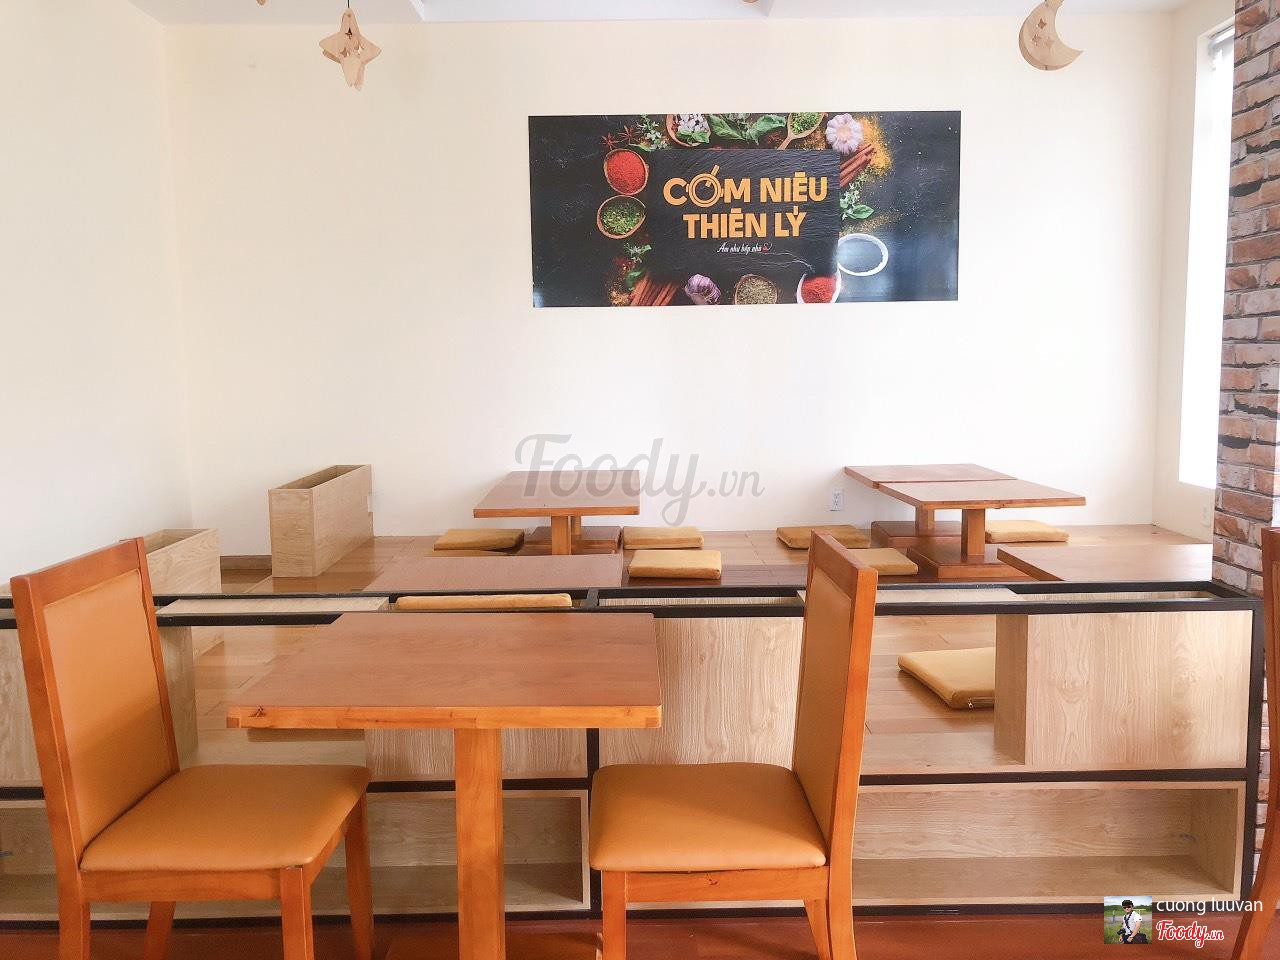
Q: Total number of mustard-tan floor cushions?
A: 8